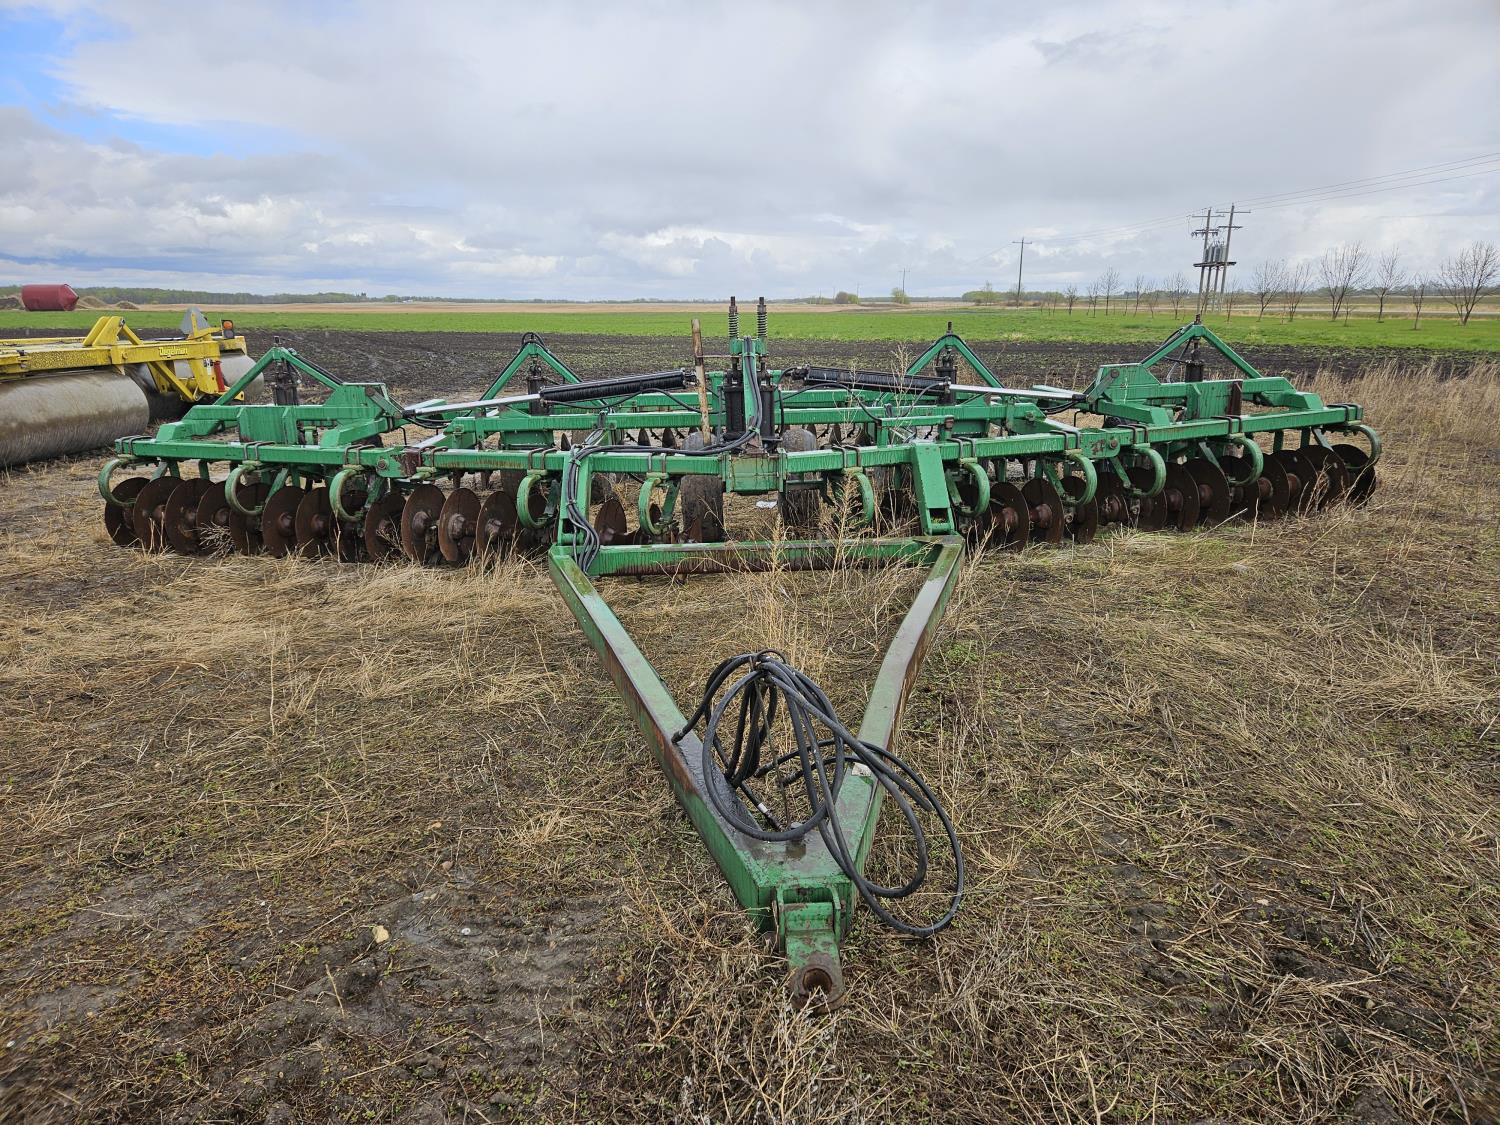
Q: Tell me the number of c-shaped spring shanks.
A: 11